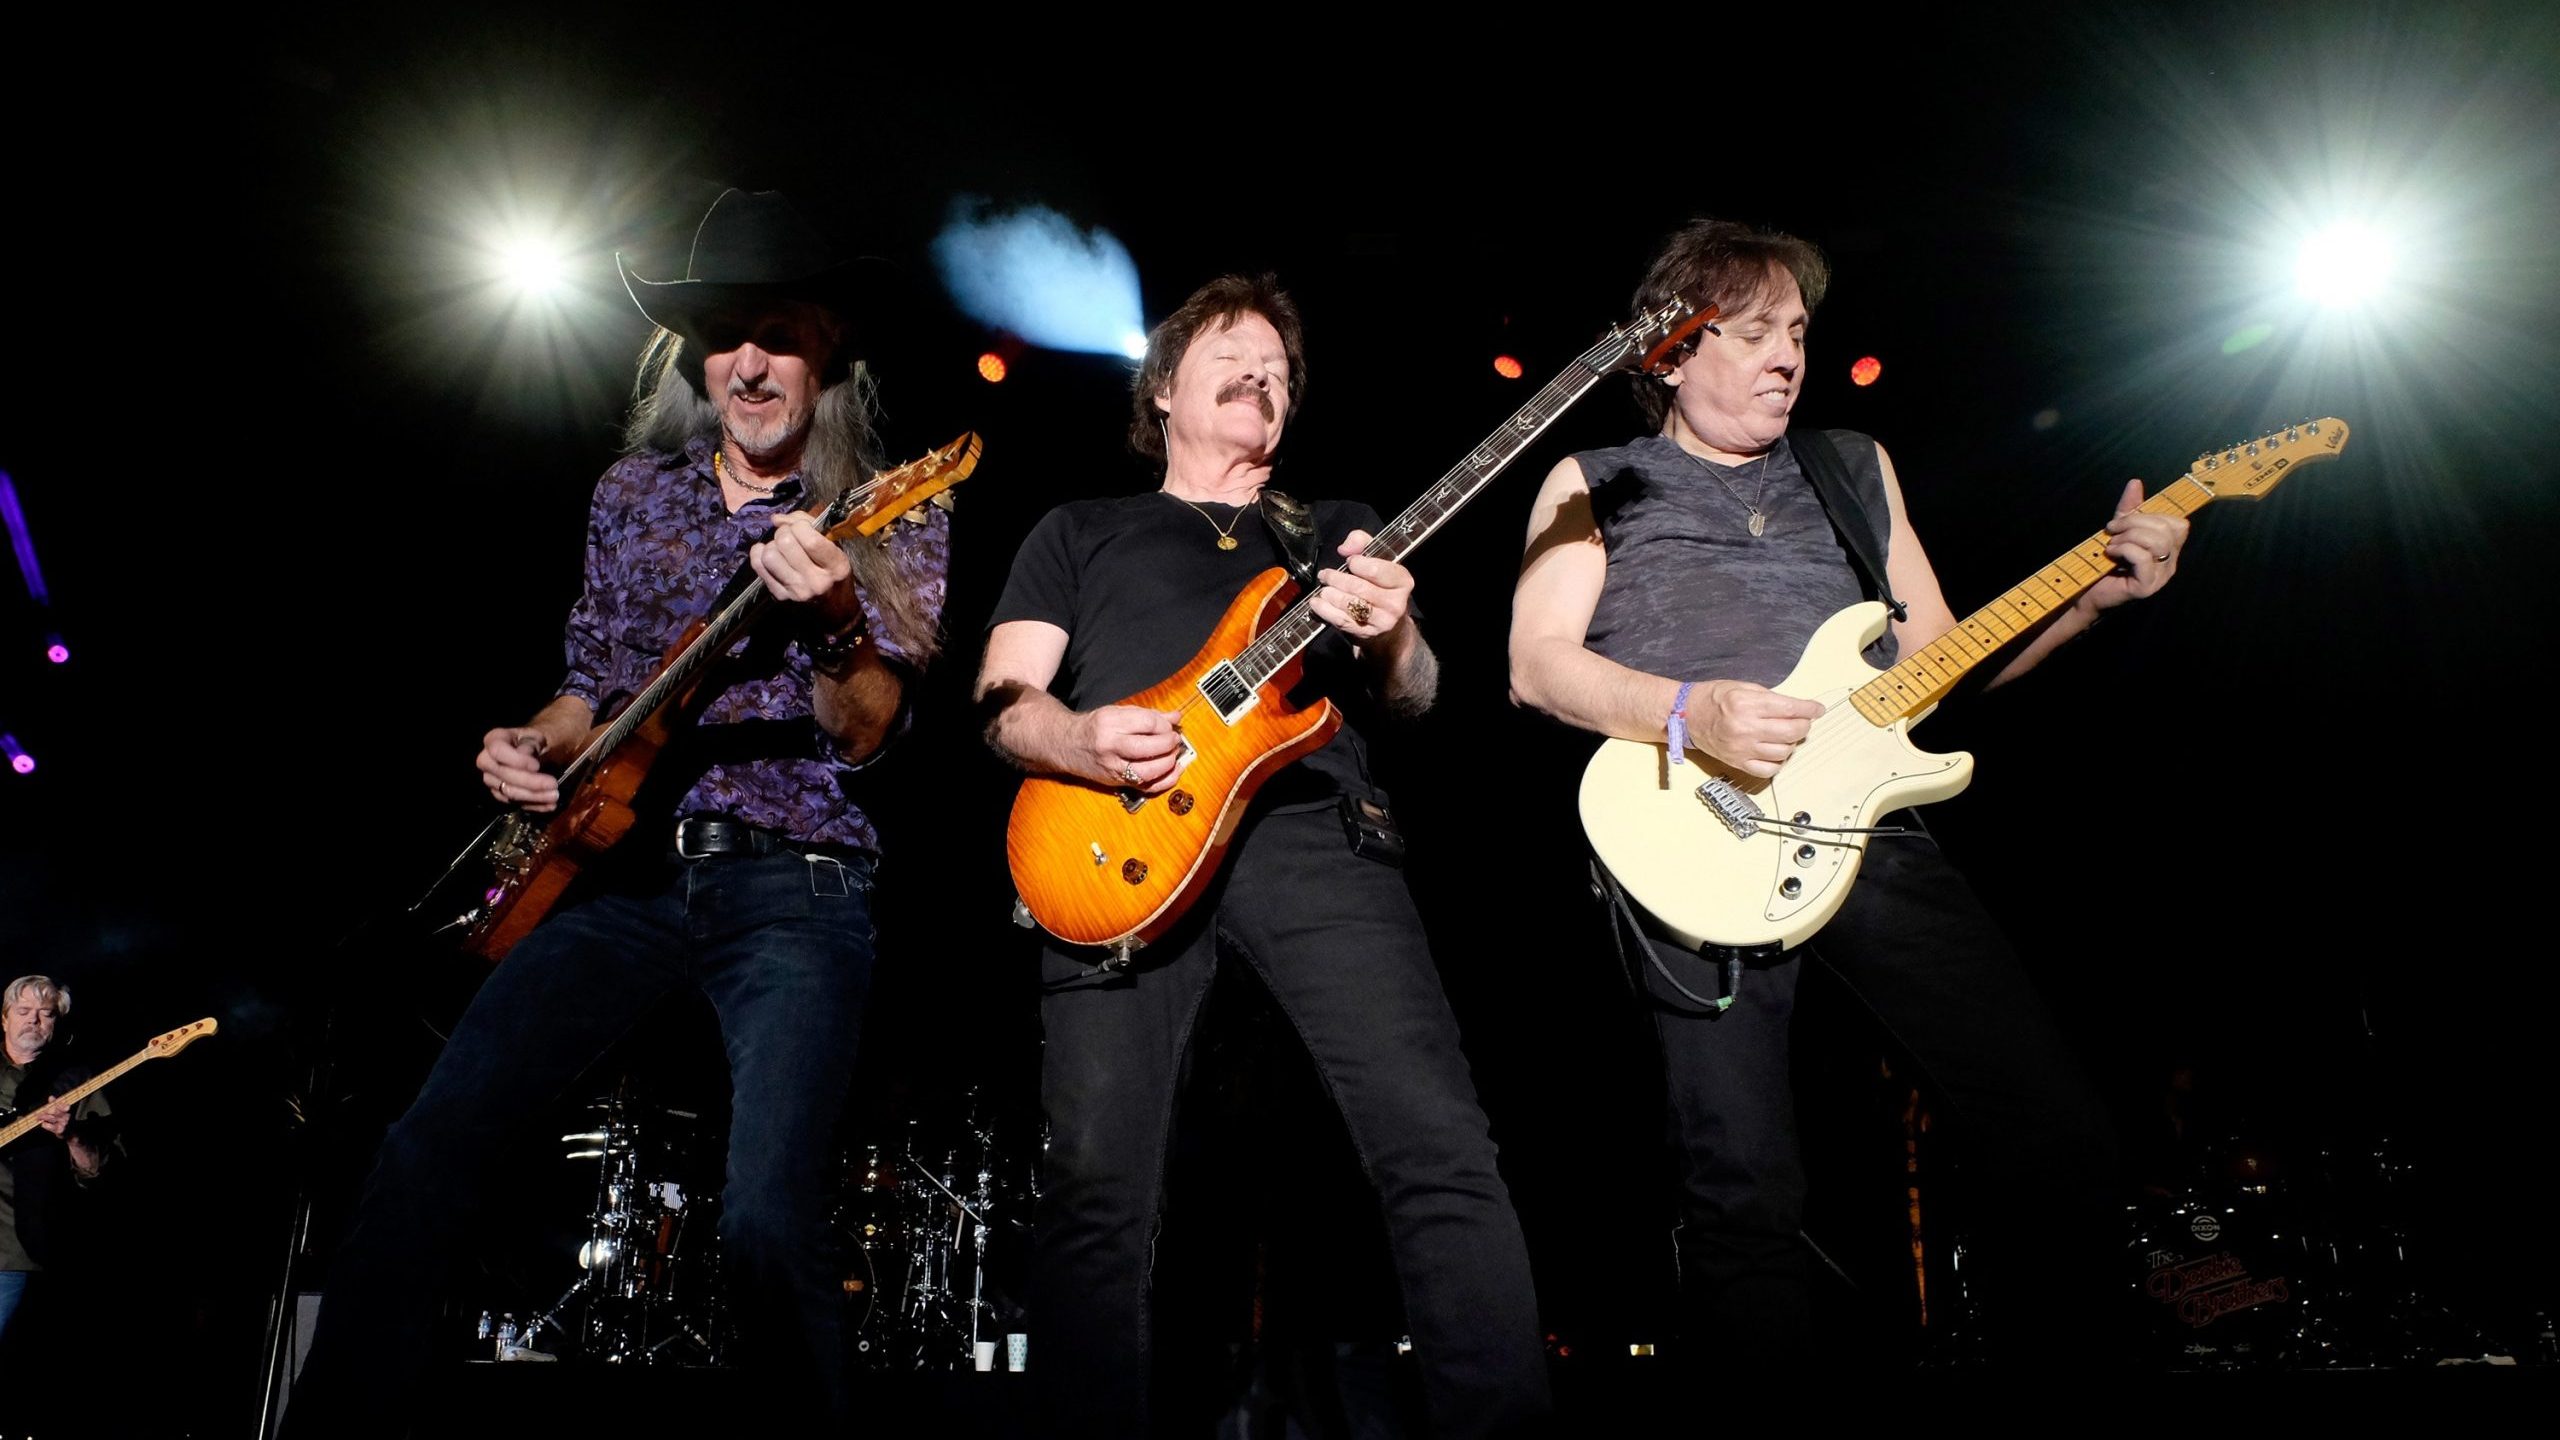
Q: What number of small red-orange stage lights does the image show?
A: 3